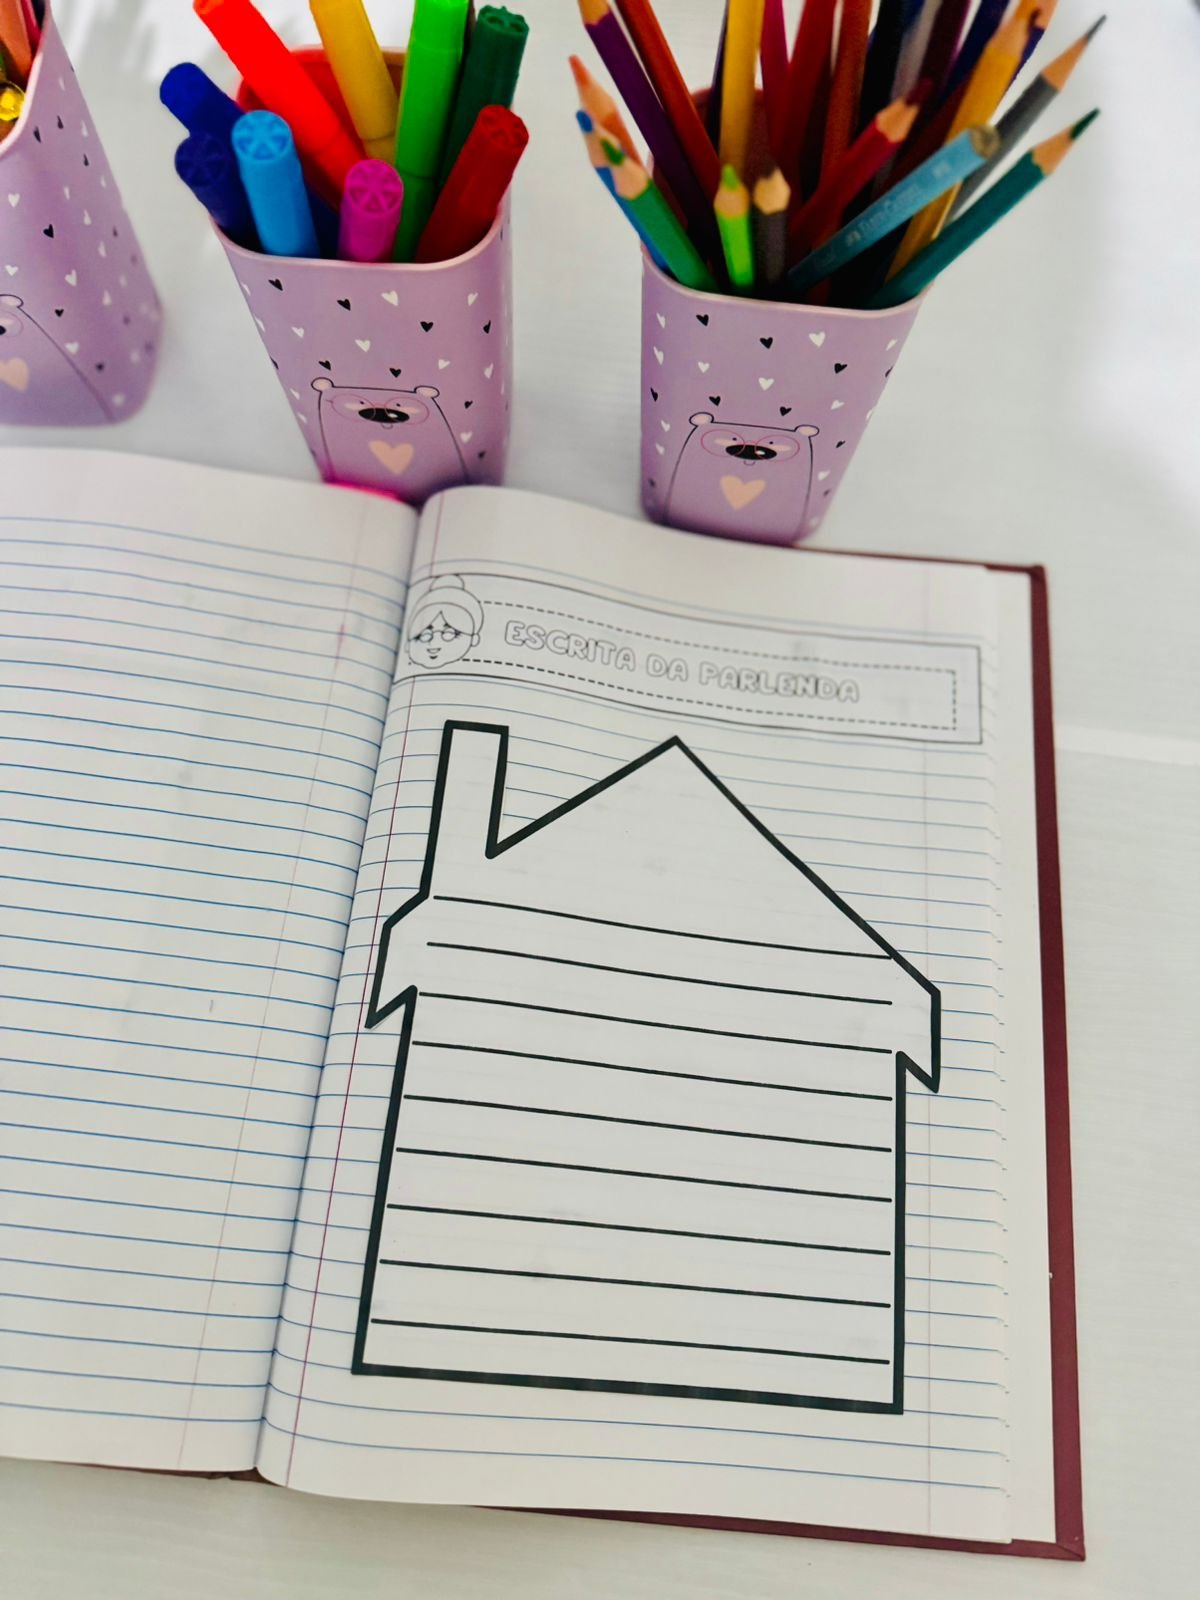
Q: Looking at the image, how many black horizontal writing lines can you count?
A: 9